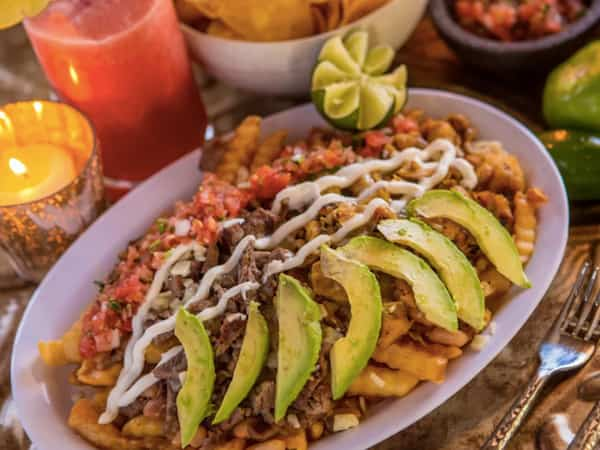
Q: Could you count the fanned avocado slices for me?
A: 7